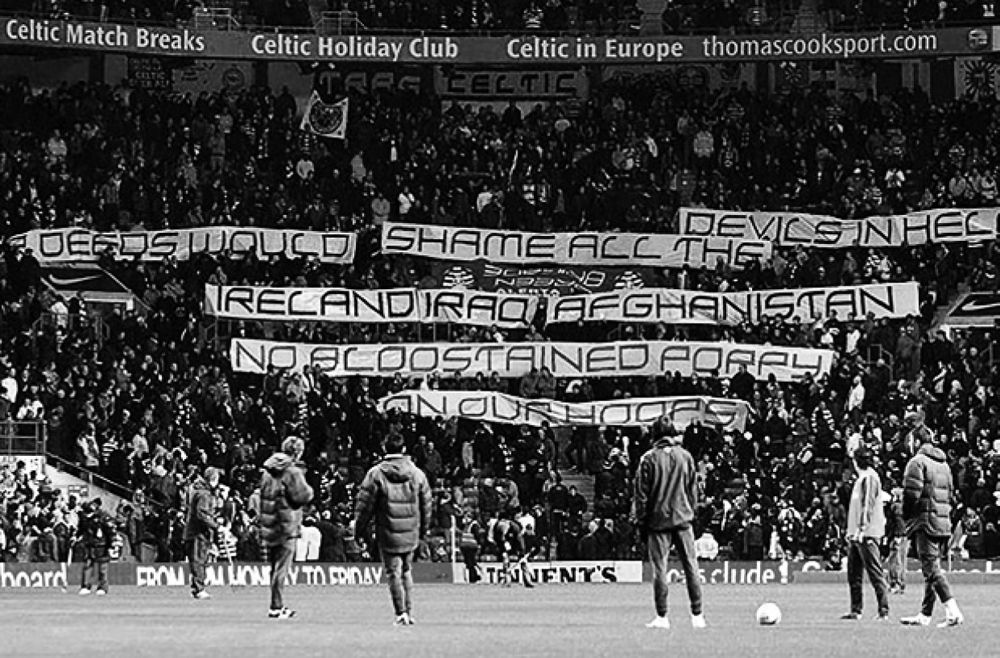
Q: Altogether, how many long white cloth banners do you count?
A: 7